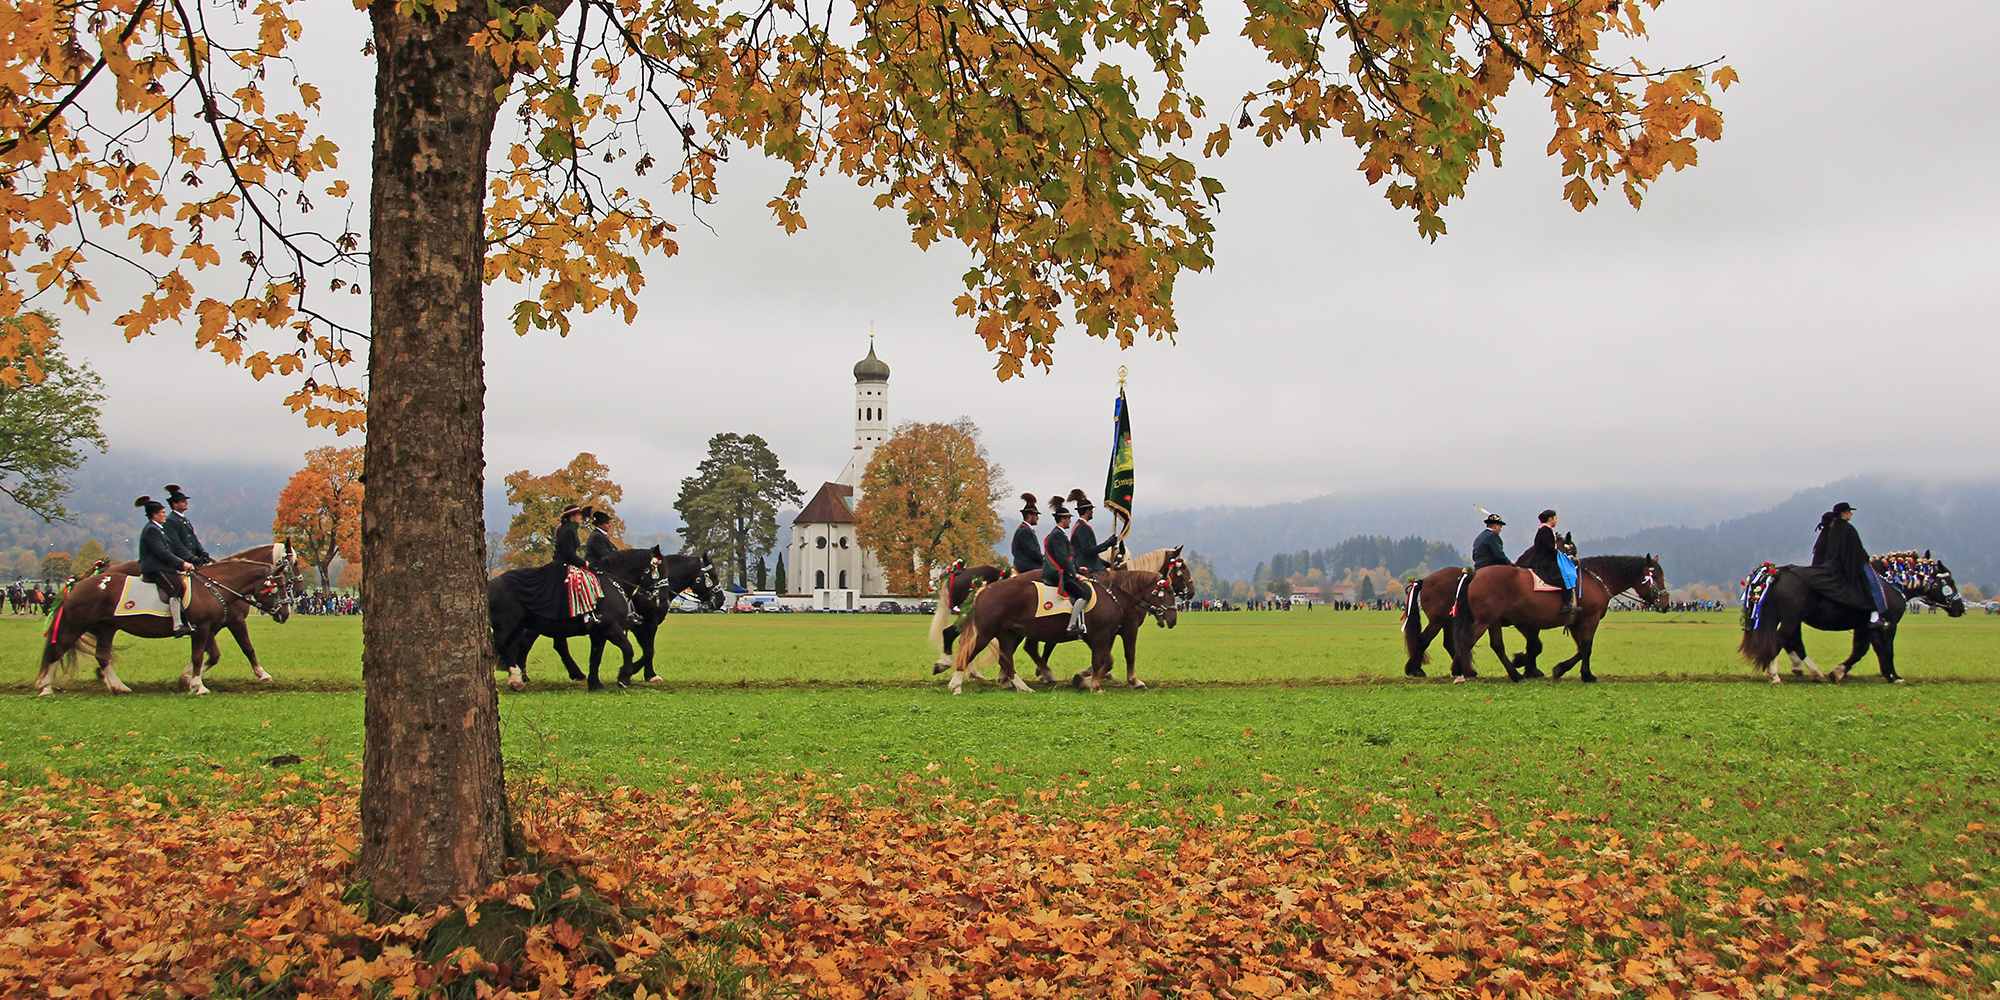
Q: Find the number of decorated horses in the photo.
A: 11